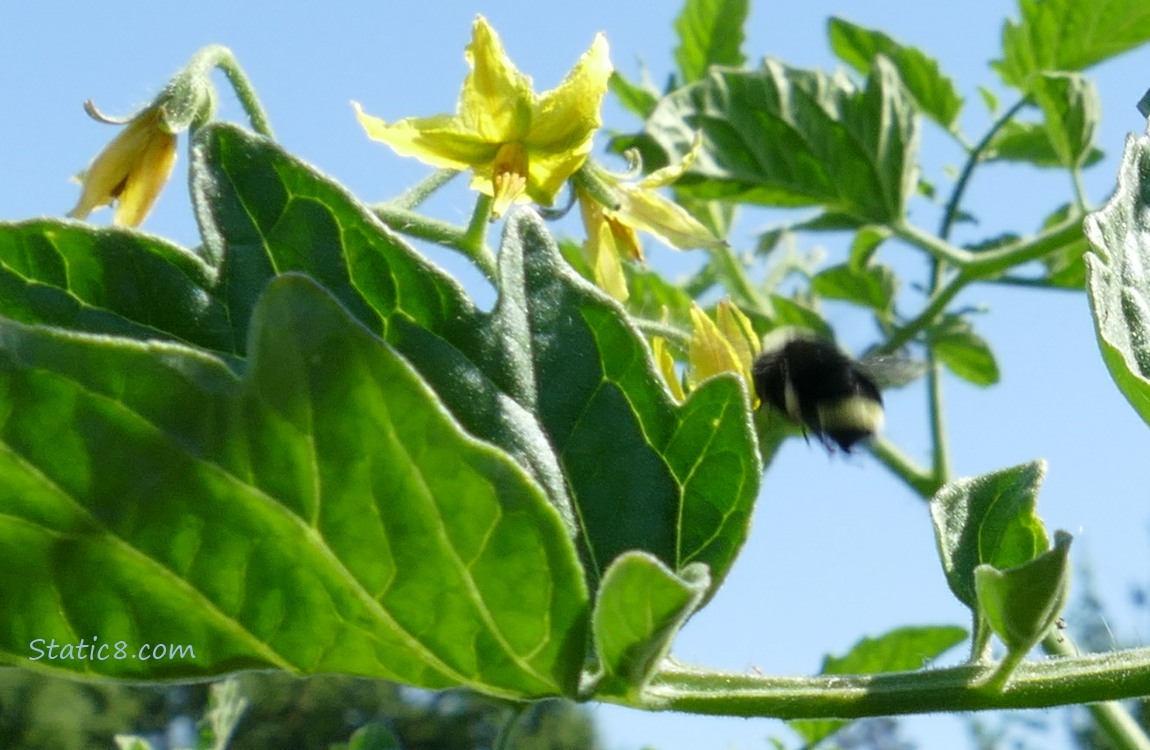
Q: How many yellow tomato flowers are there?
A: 4